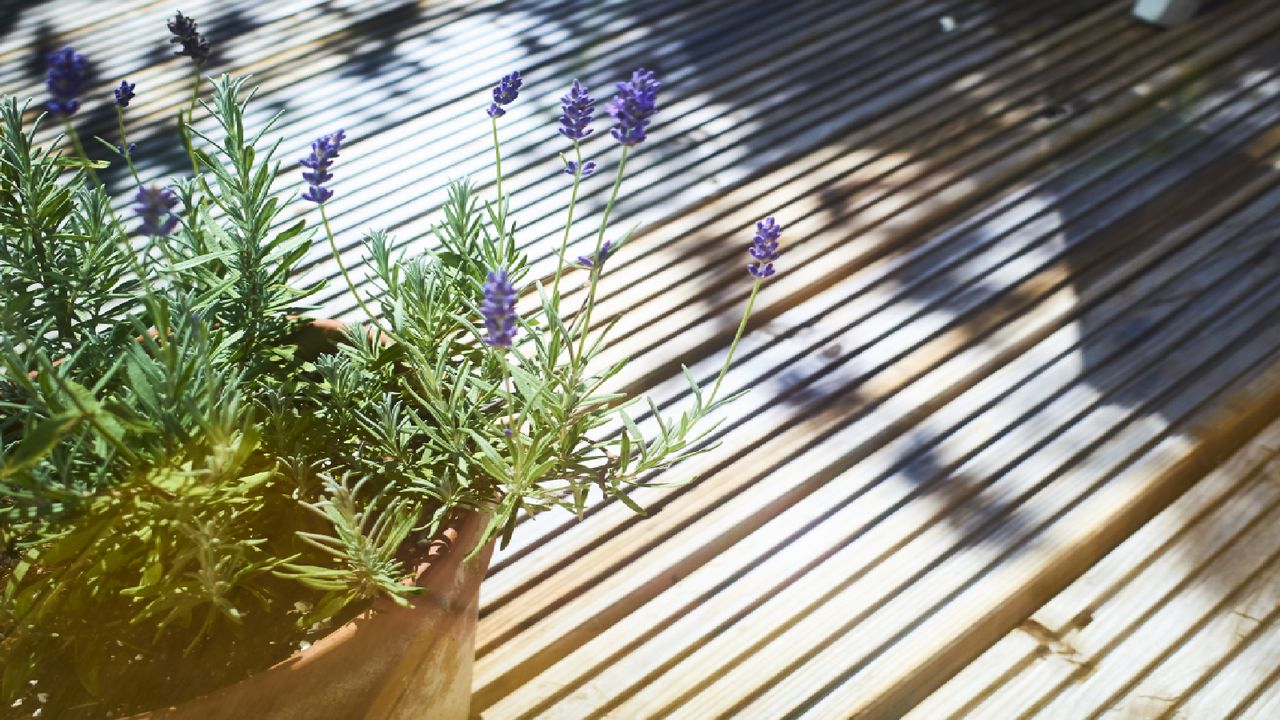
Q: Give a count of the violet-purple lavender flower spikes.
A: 10